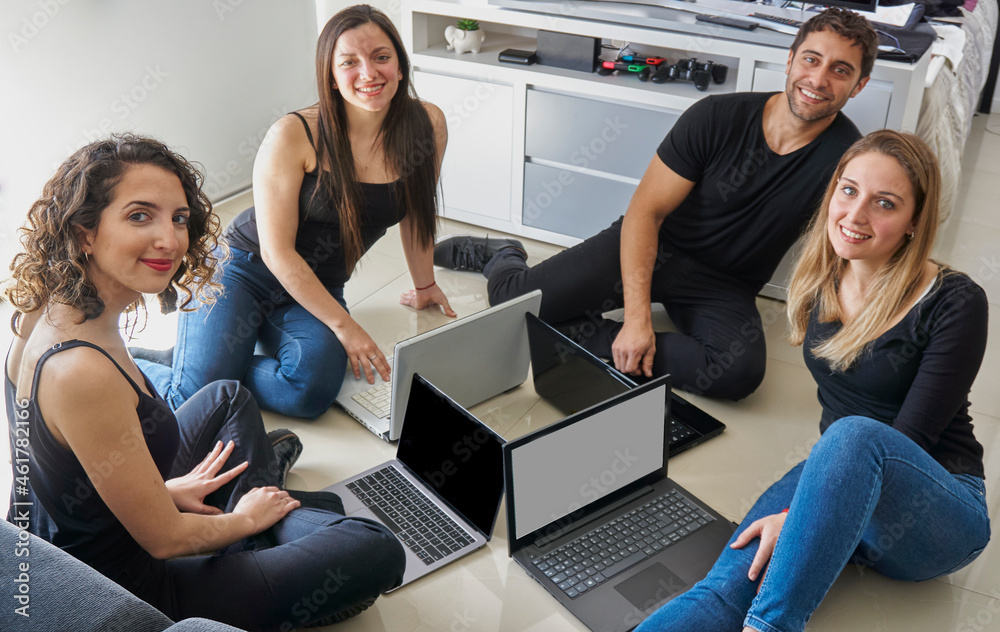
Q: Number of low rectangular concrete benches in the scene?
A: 0